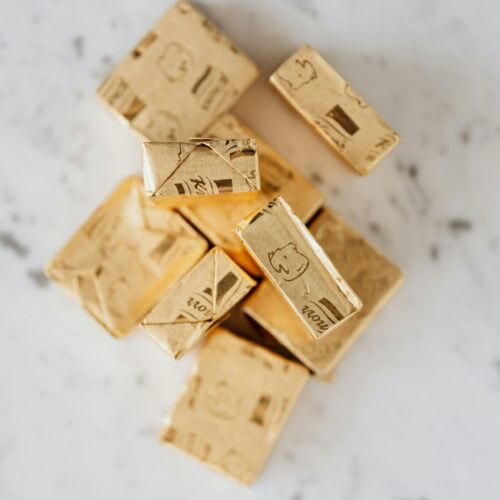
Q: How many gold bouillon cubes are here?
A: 9